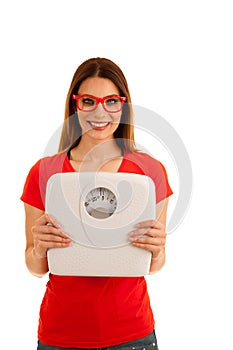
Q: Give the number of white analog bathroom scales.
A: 1